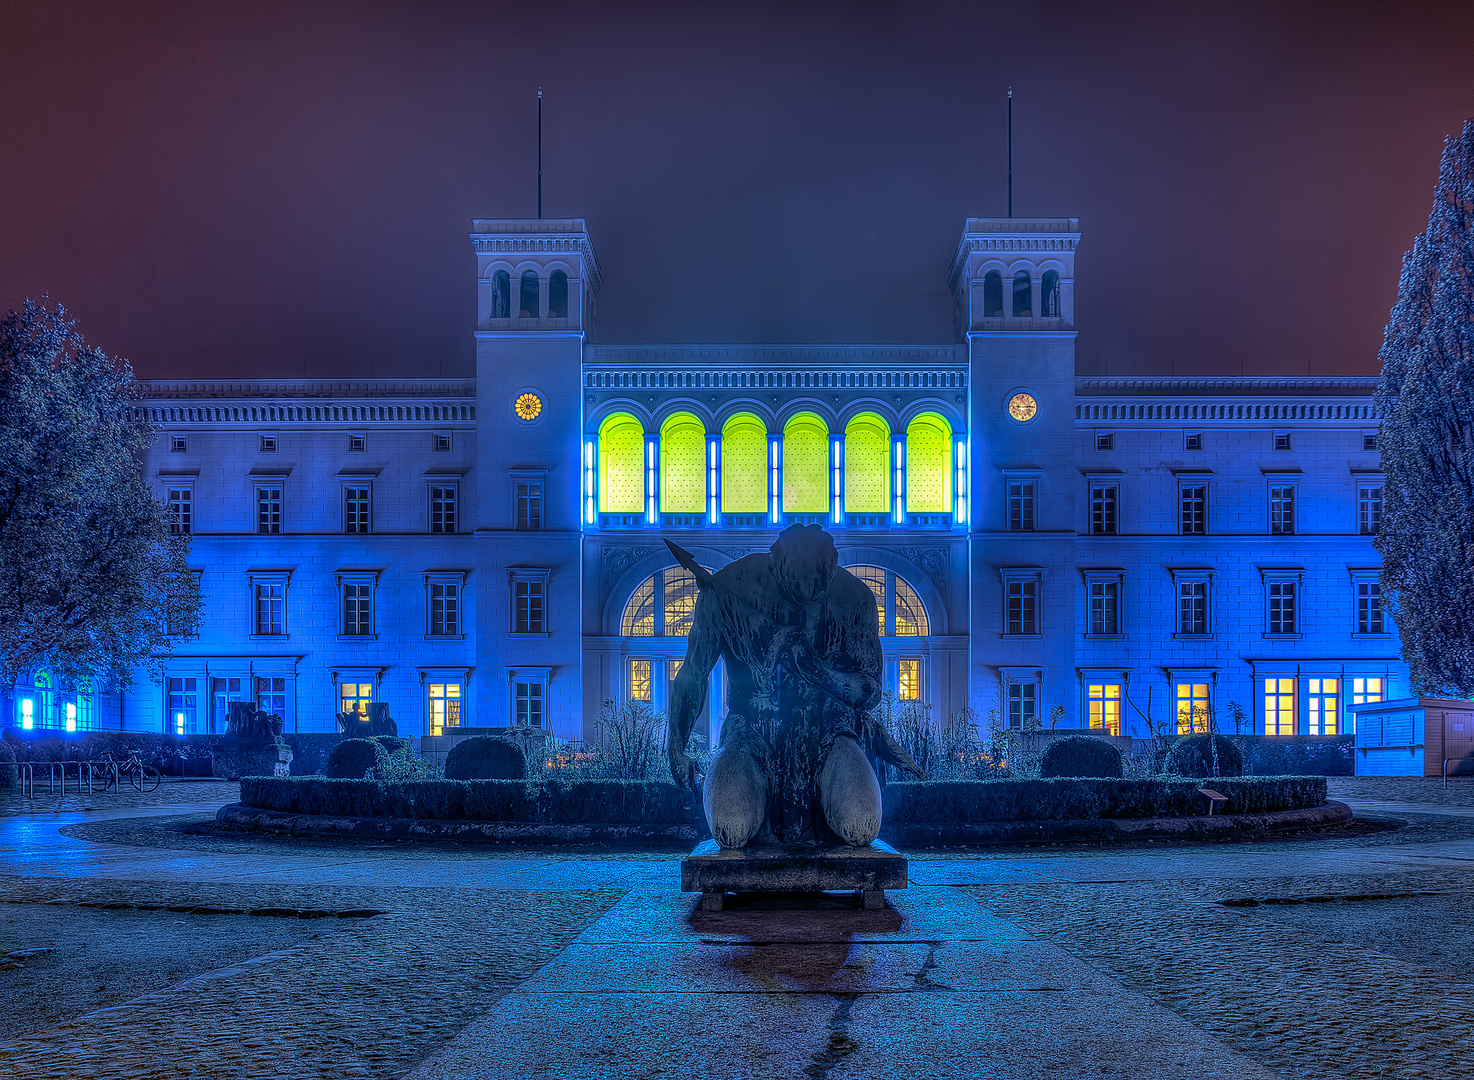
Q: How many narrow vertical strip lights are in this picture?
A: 7